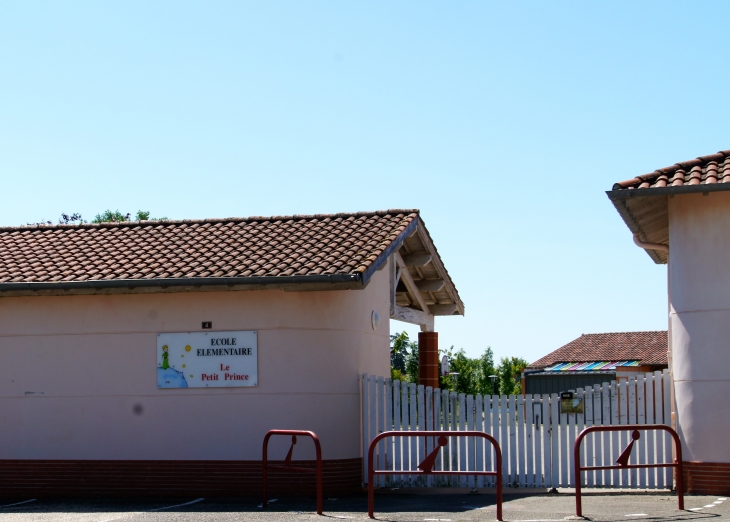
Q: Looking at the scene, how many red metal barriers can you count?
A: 3